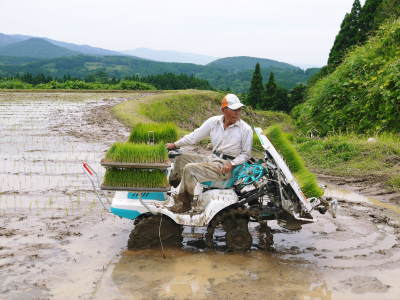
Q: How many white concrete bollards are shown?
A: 0